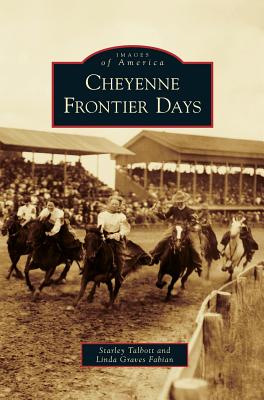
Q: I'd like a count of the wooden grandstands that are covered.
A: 2